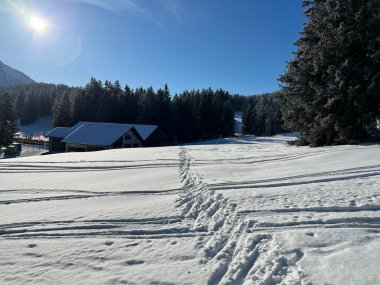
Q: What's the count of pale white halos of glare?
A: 1